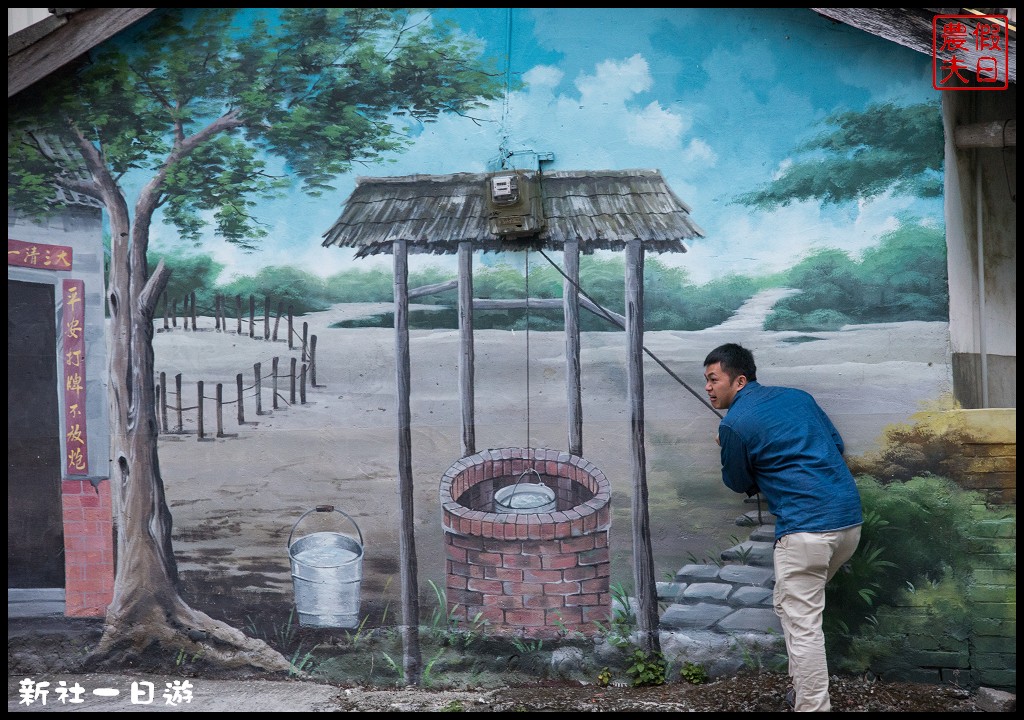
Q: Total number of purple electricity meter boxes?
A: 0